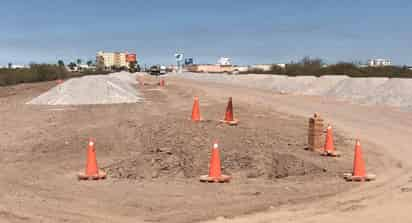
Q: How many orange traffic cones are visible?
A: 6